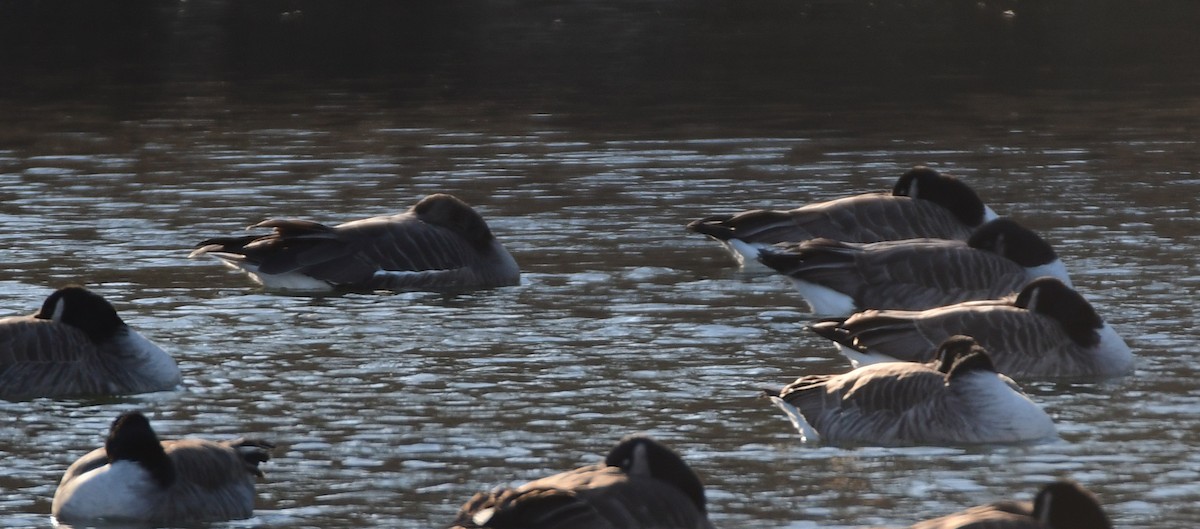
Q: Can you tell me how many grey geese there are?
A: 1